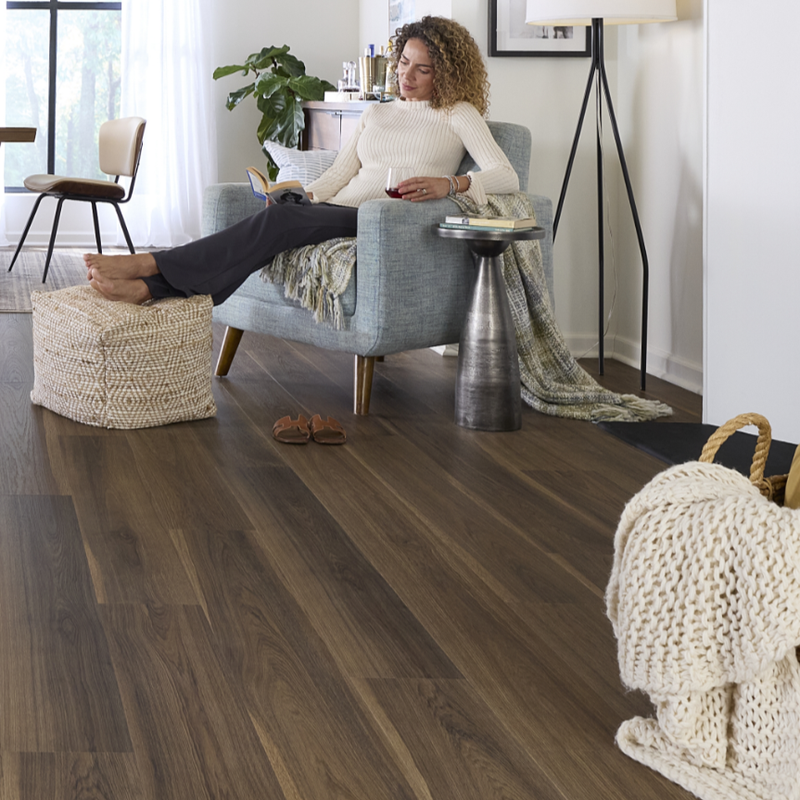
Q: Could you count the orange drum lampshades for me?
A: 0